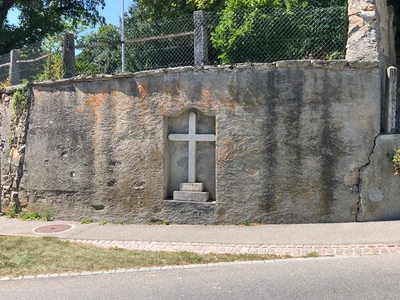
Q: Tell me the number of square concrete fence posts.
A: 3